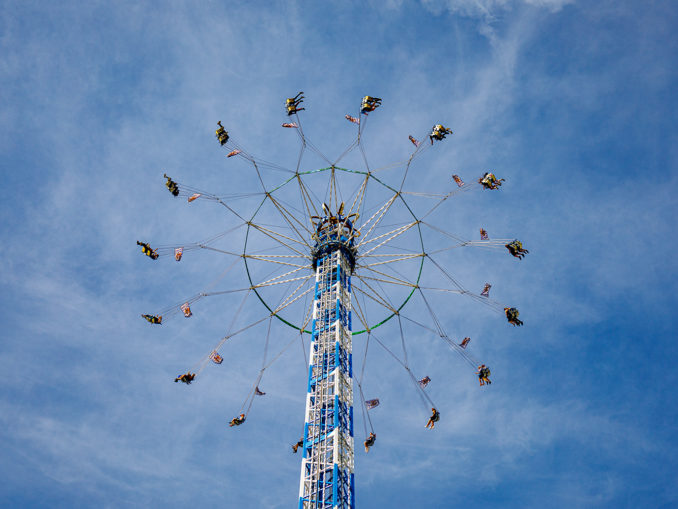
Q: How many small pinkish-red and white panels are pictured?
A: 15